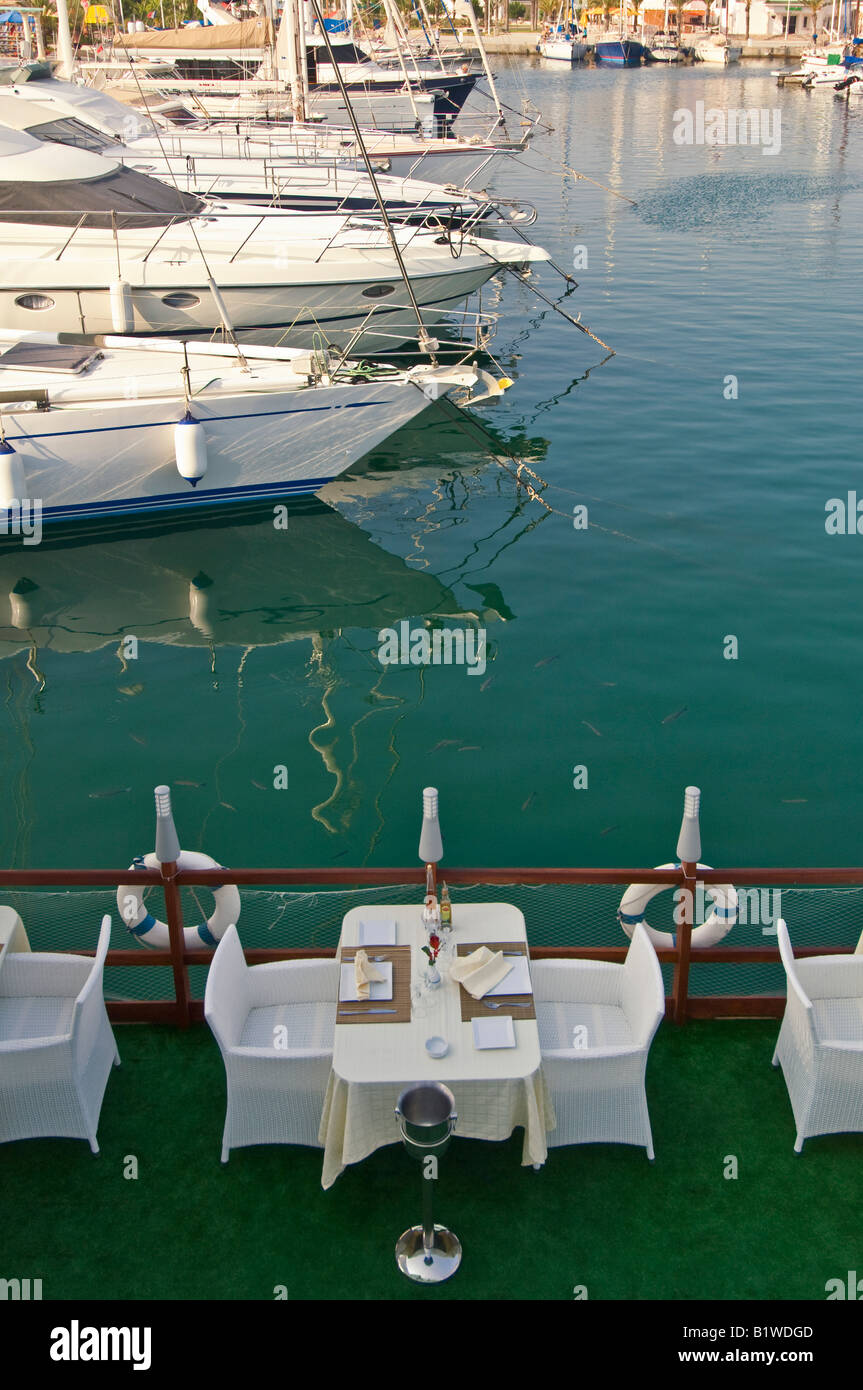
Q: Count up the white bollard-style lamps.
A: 3